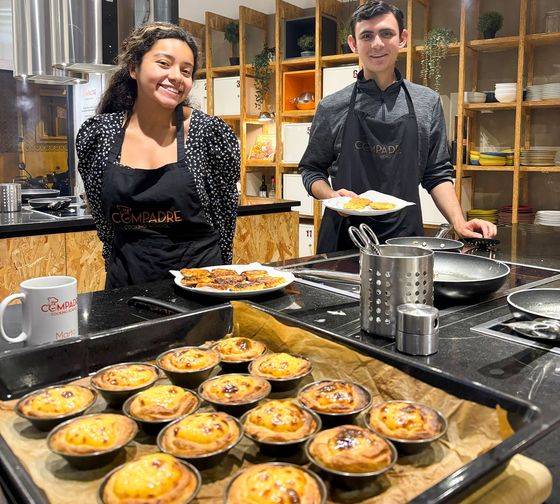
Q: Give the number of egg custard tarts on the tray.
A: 15